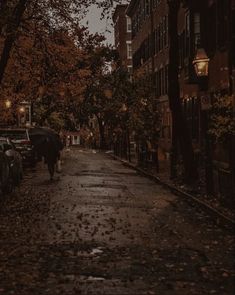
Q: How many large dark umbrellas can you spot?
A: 1